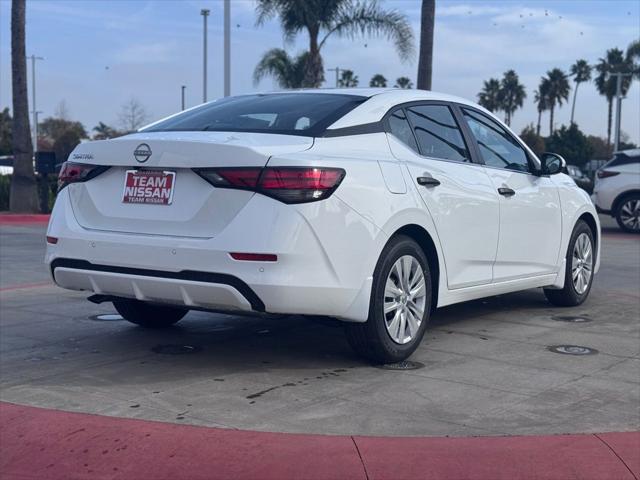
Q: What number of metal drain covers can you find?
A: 5